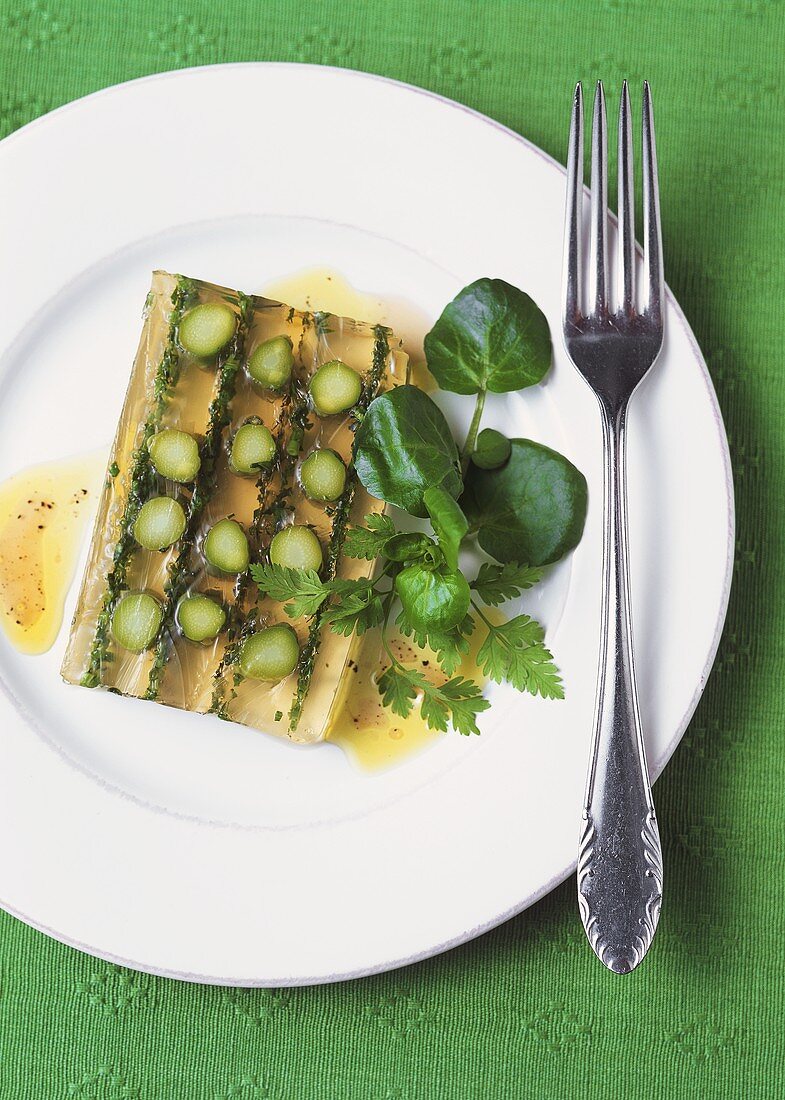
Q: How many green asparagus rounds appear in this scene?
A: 12